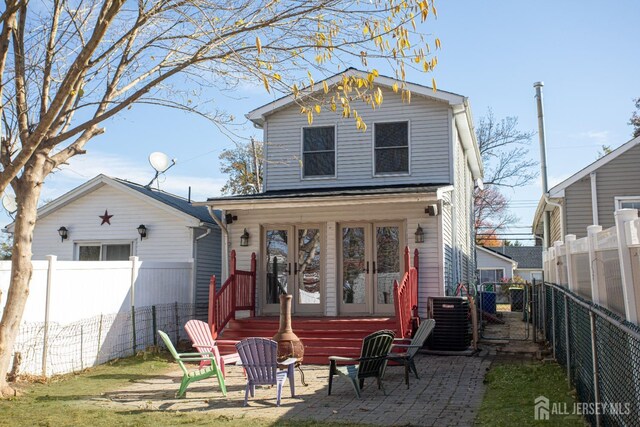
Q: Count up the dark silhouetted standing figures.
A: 0